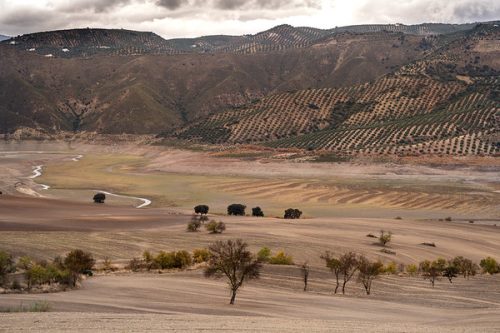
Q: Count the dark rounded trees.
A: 5